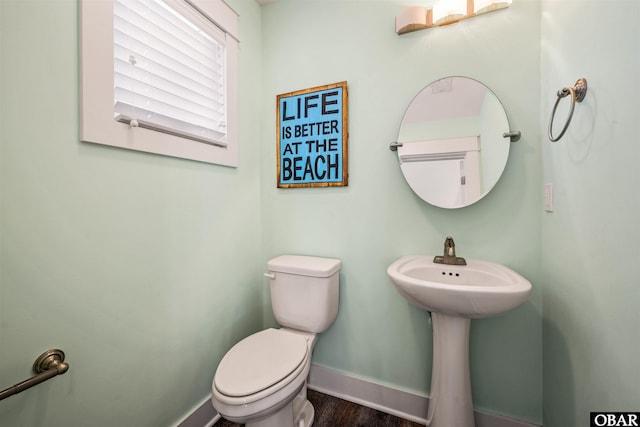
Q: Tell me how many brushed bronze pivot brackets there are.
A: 2